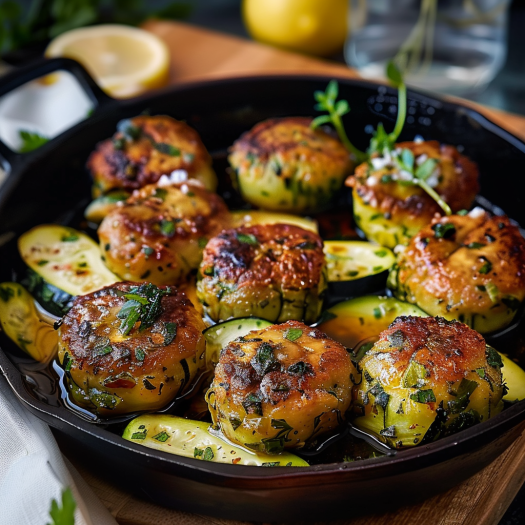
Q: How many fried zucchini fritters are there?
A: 9